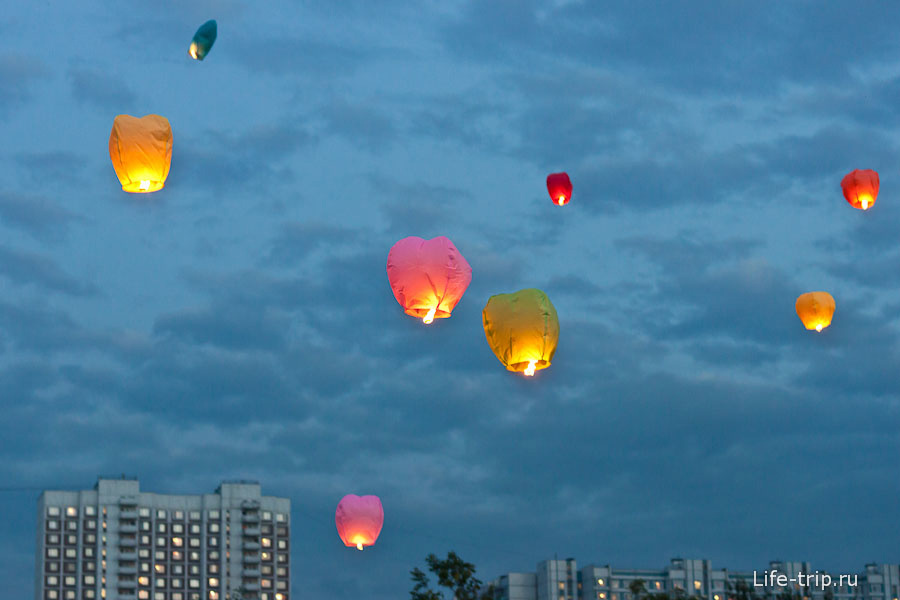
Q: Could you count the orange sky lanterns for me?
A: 2